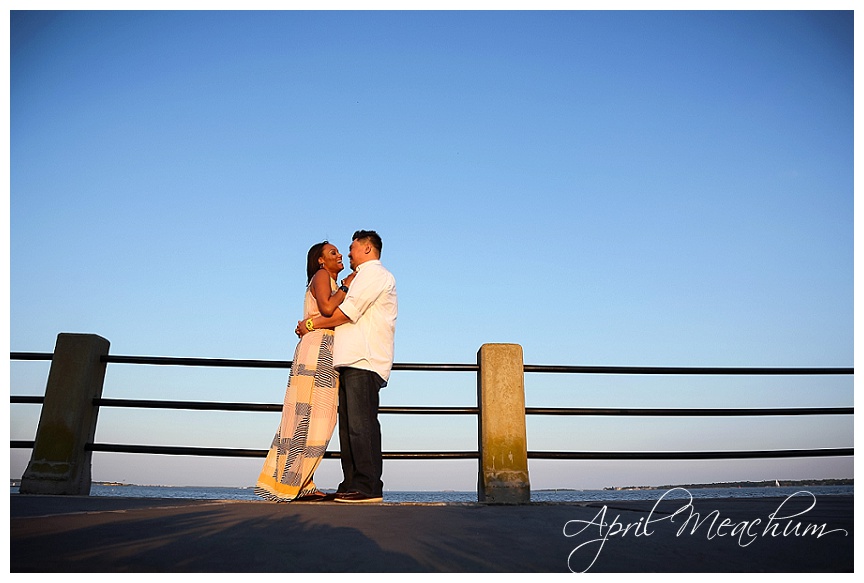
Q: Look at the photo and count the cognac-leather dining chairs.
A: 0